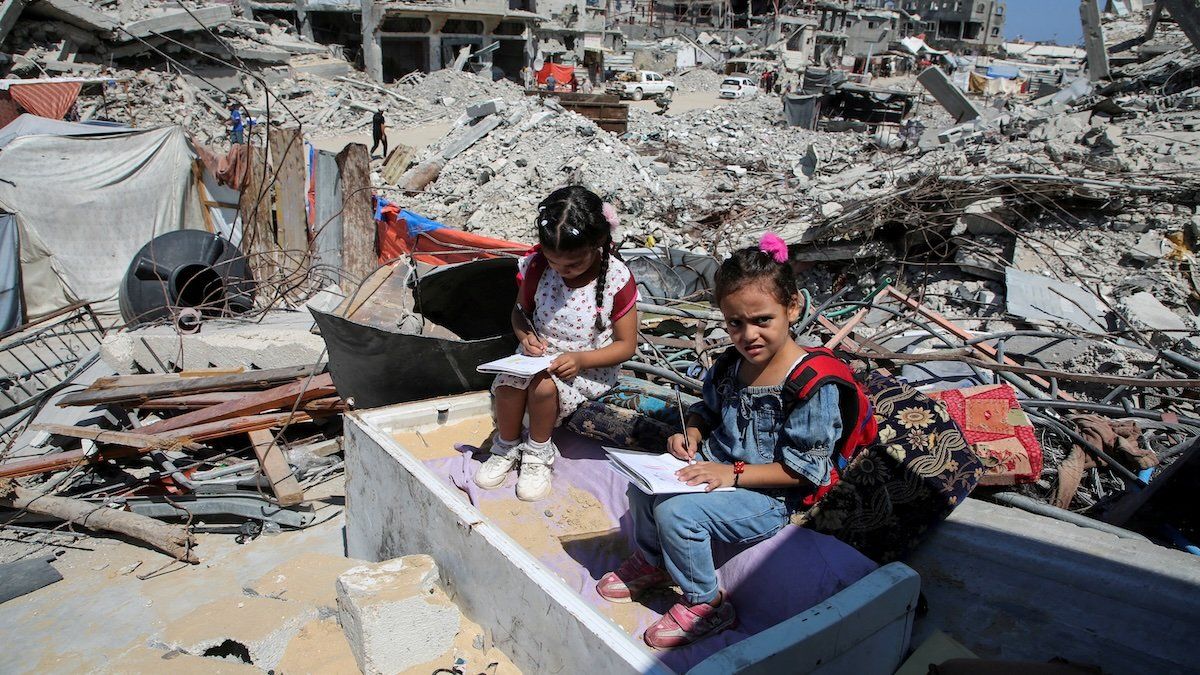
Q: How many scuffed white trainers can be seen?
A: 2